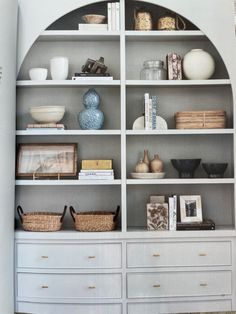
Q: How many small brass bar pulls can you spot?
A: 8